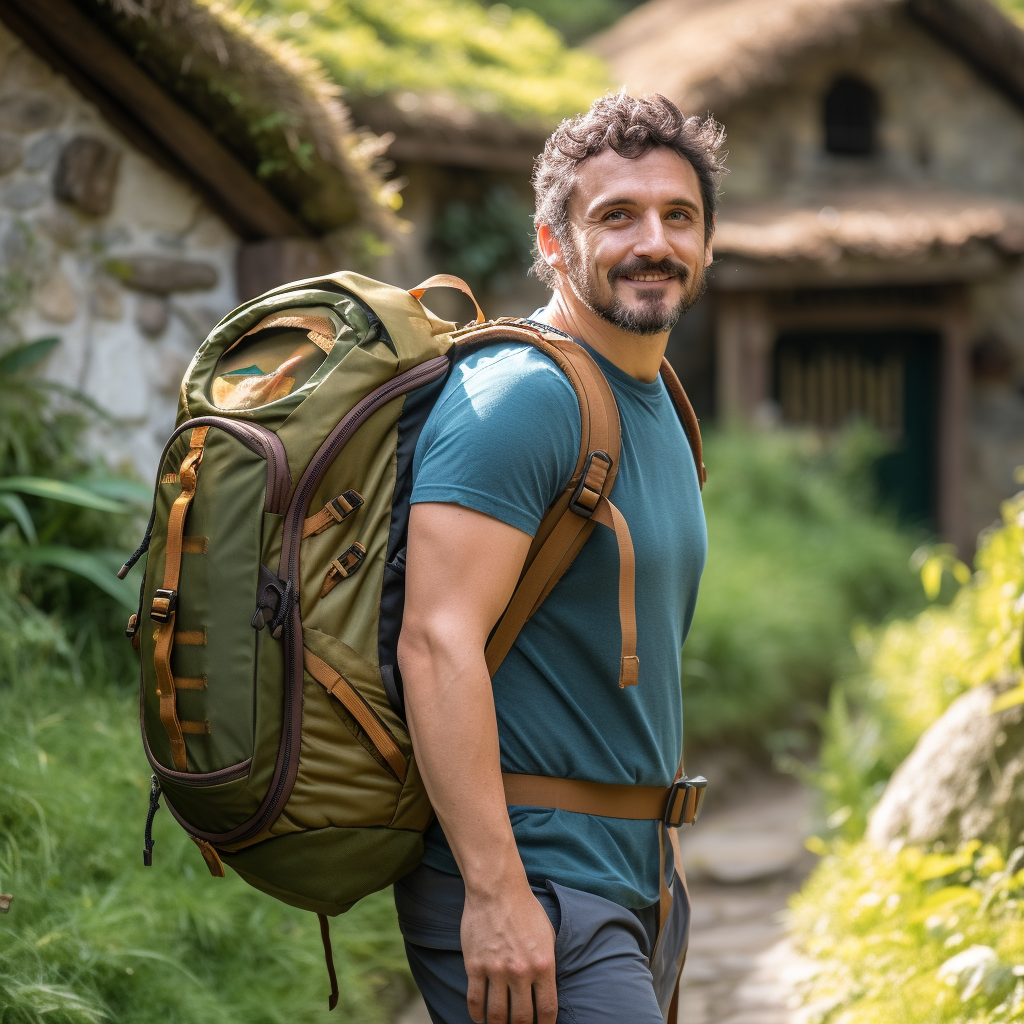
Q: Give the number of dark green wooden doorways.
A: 1